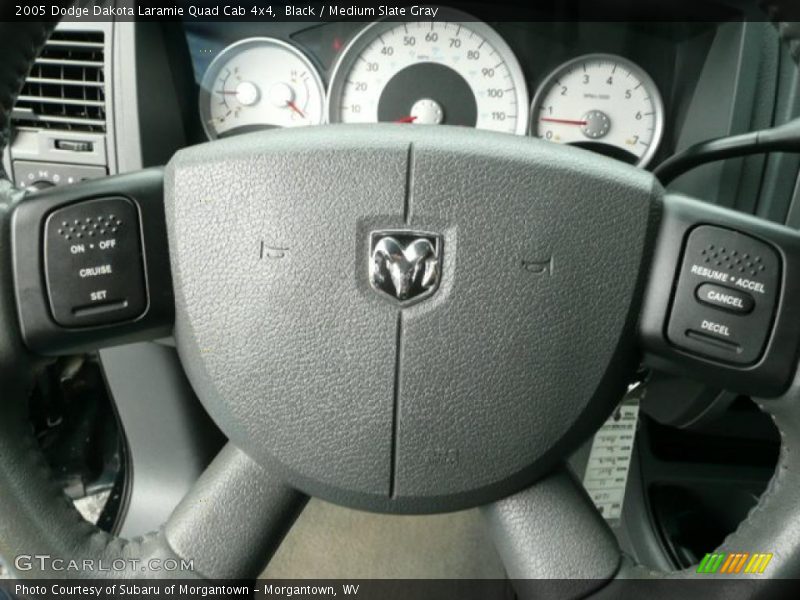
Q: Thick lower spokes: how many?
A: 2